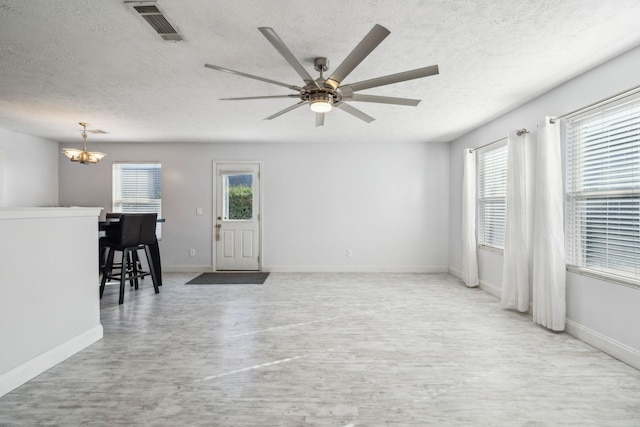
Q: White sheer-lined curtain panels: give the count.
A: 3